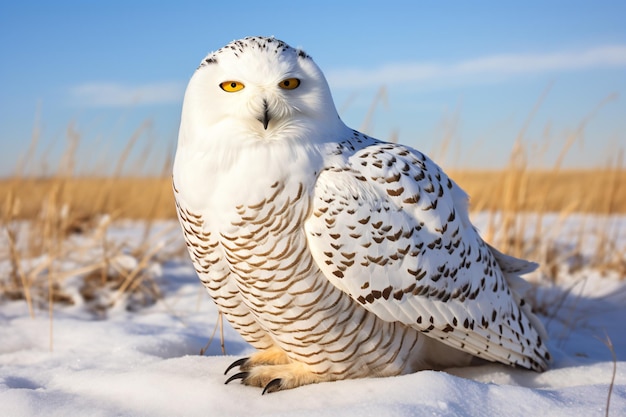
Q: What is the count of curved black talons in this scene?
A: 3